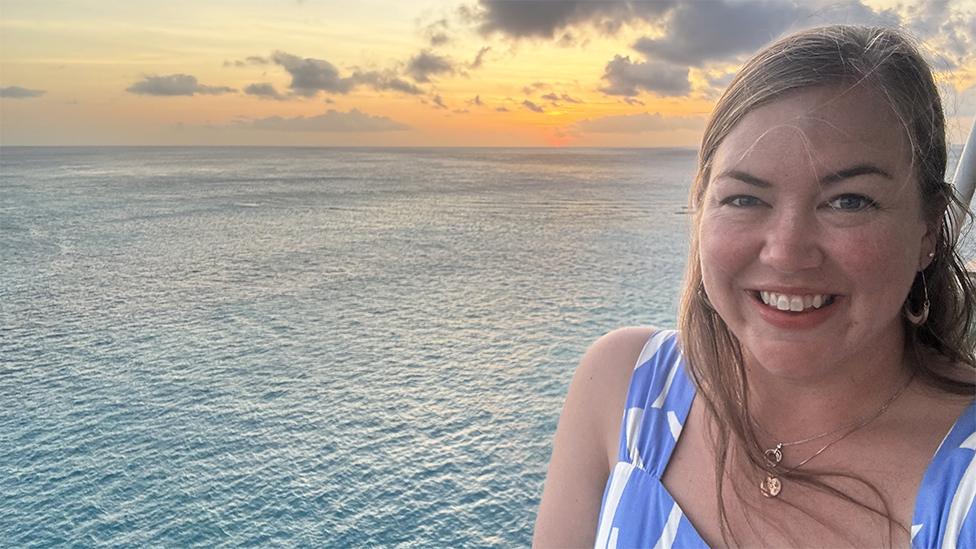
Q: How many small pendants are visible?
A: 2